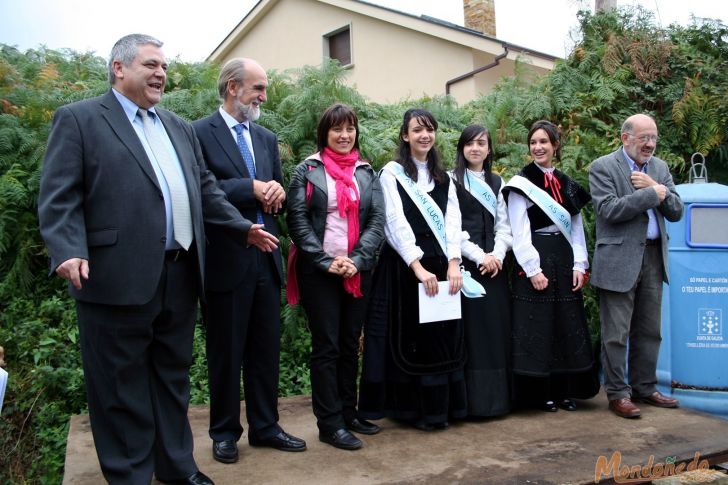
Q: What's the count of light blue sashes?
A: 3